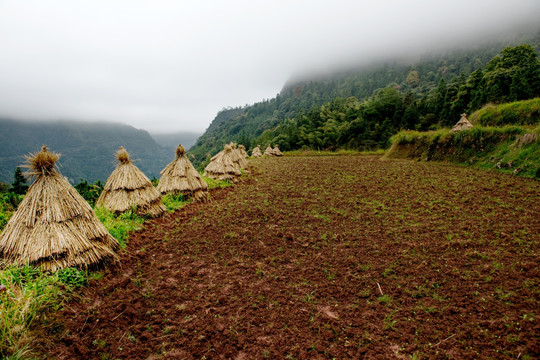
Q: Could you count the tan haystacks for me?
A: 10